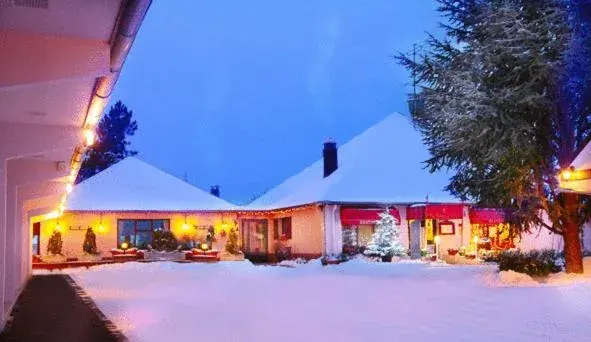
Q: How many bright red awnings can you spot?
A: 3